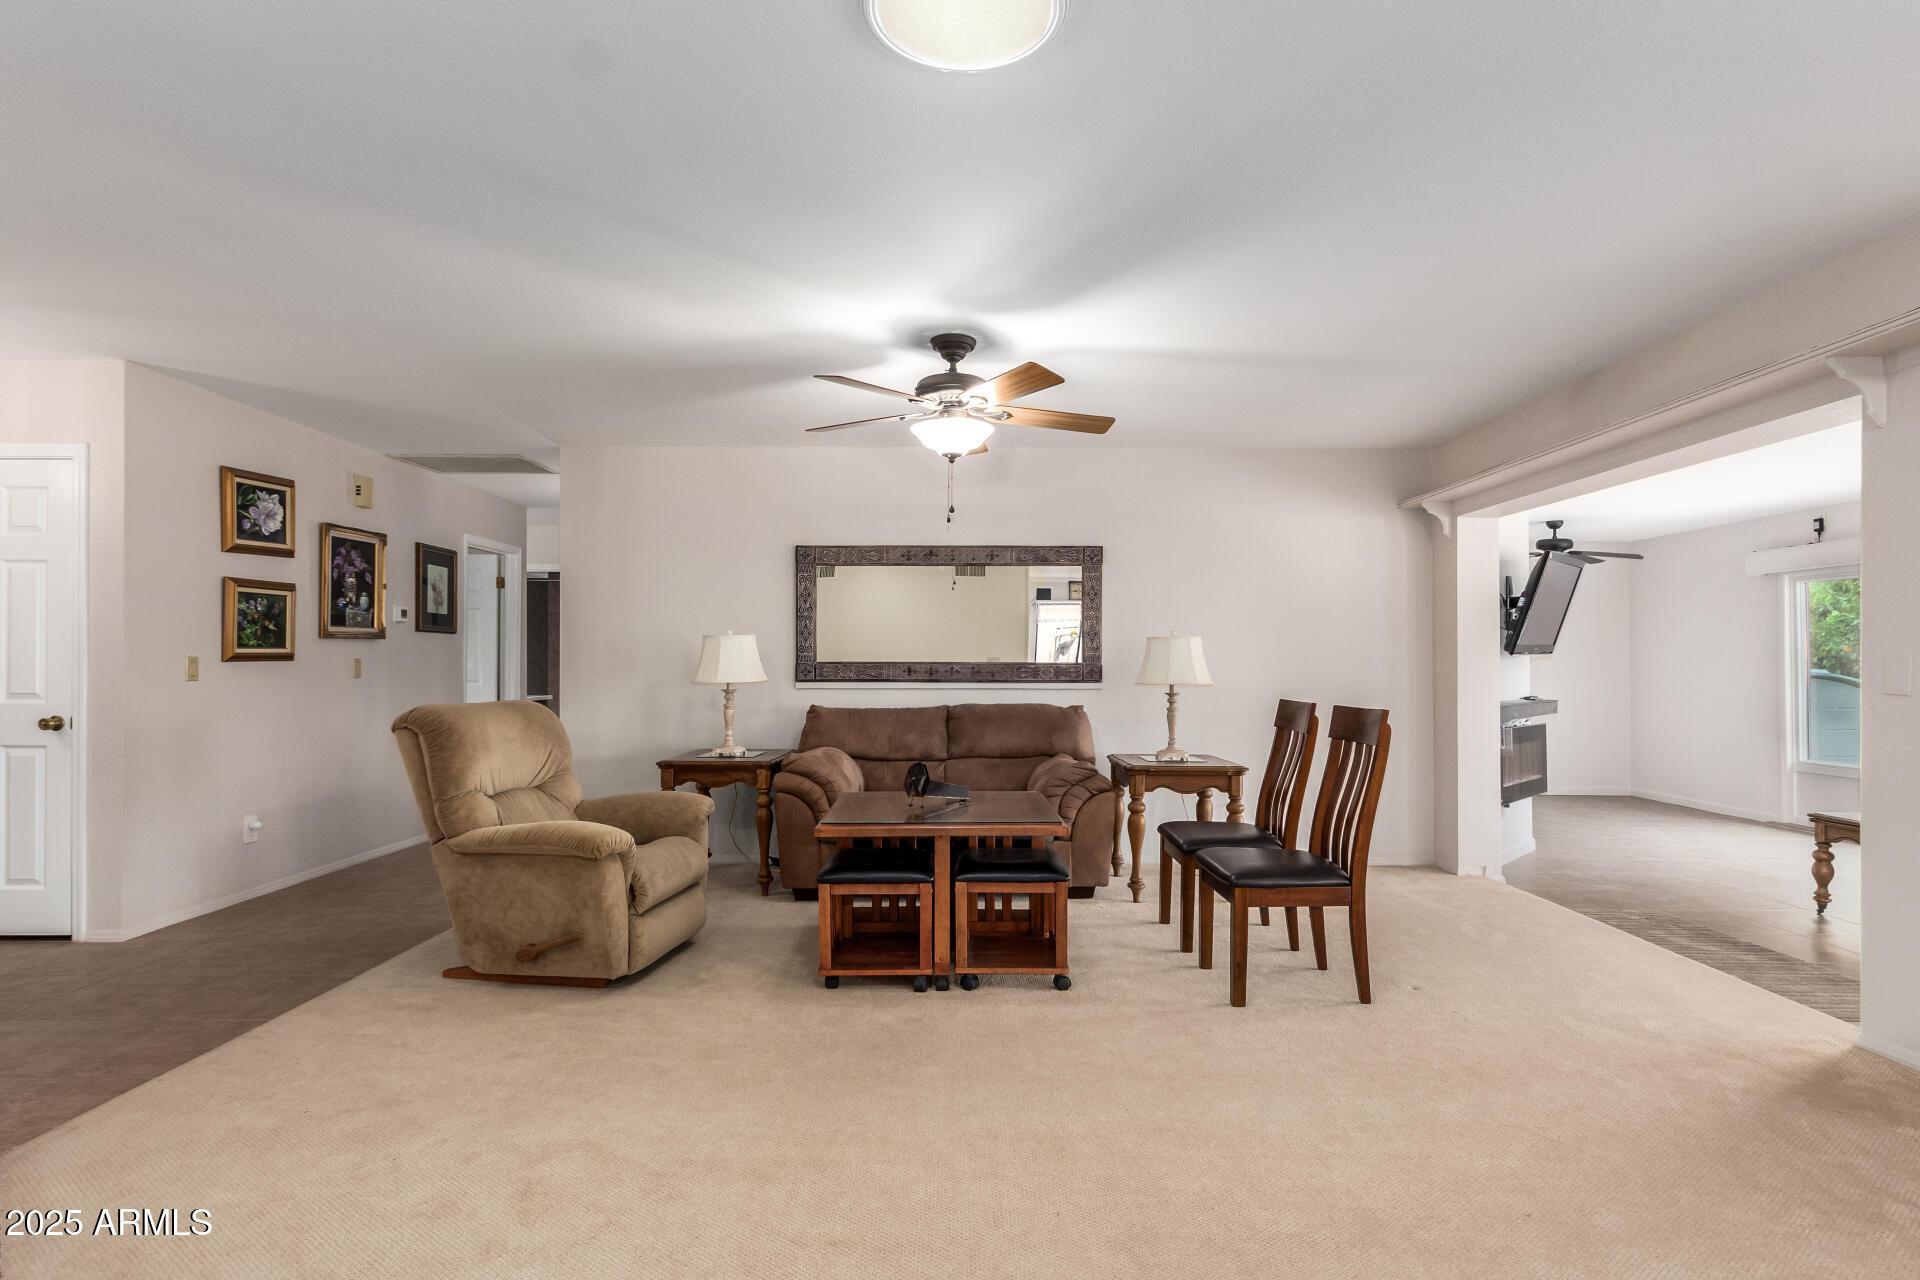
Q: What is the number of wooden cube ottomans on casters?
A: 2